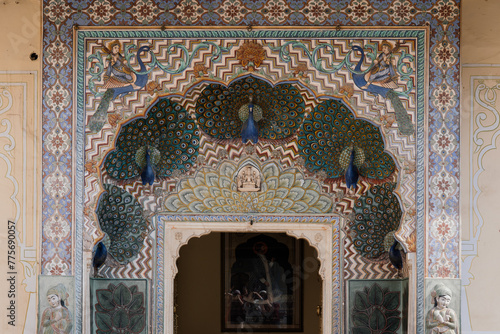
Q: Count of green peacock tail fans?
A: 5